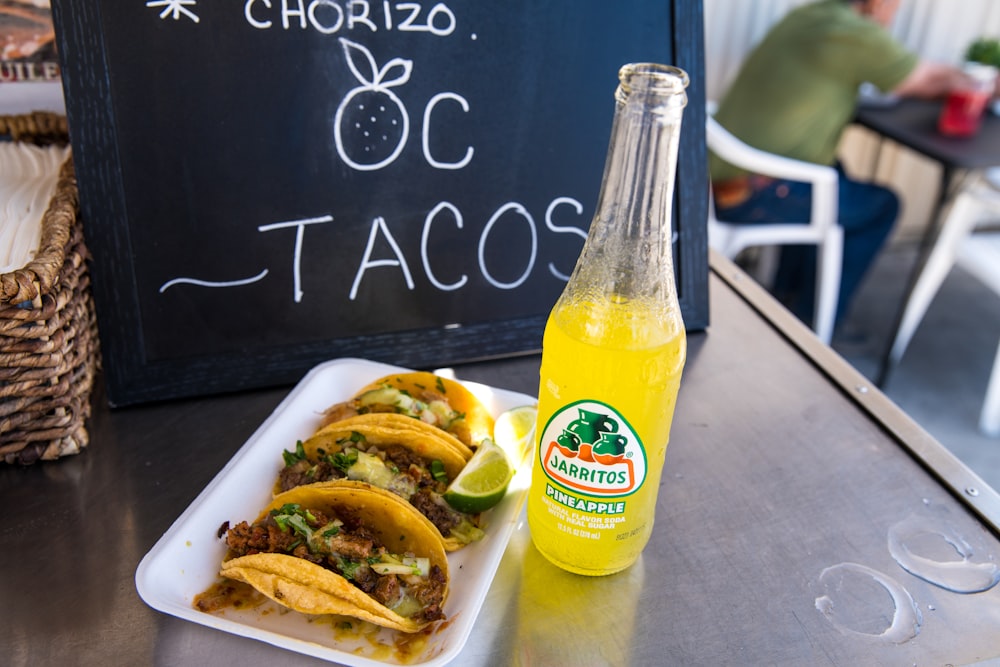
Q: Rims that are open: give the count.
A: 1